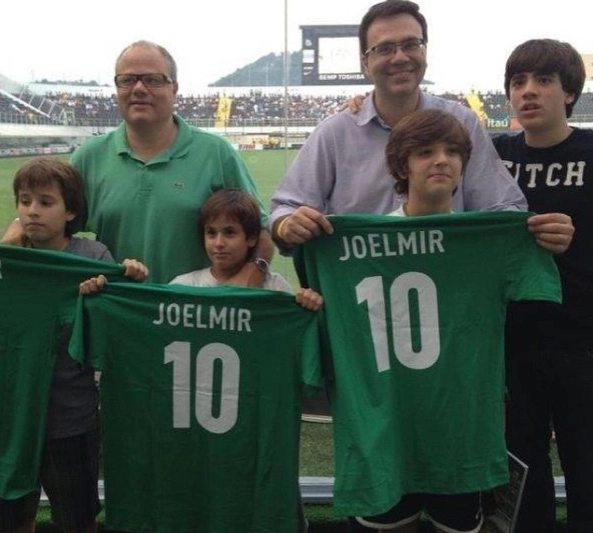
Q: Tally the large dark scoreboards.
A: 1